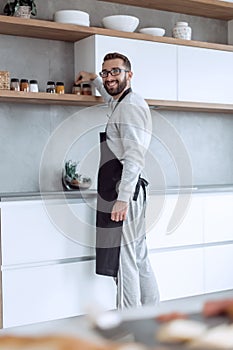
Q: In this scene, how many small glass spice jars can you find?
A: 7